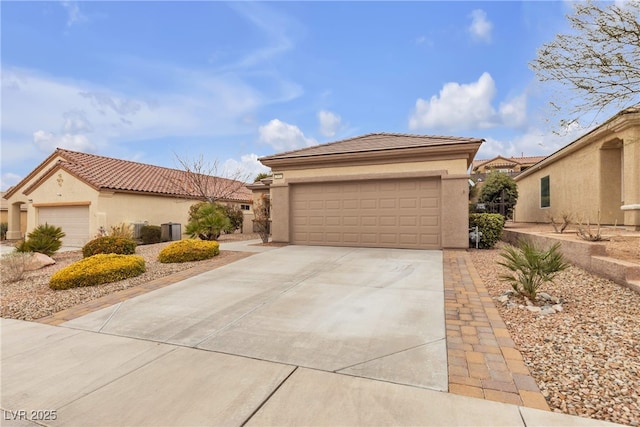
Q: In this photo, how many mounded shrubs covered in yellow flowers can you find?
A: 2